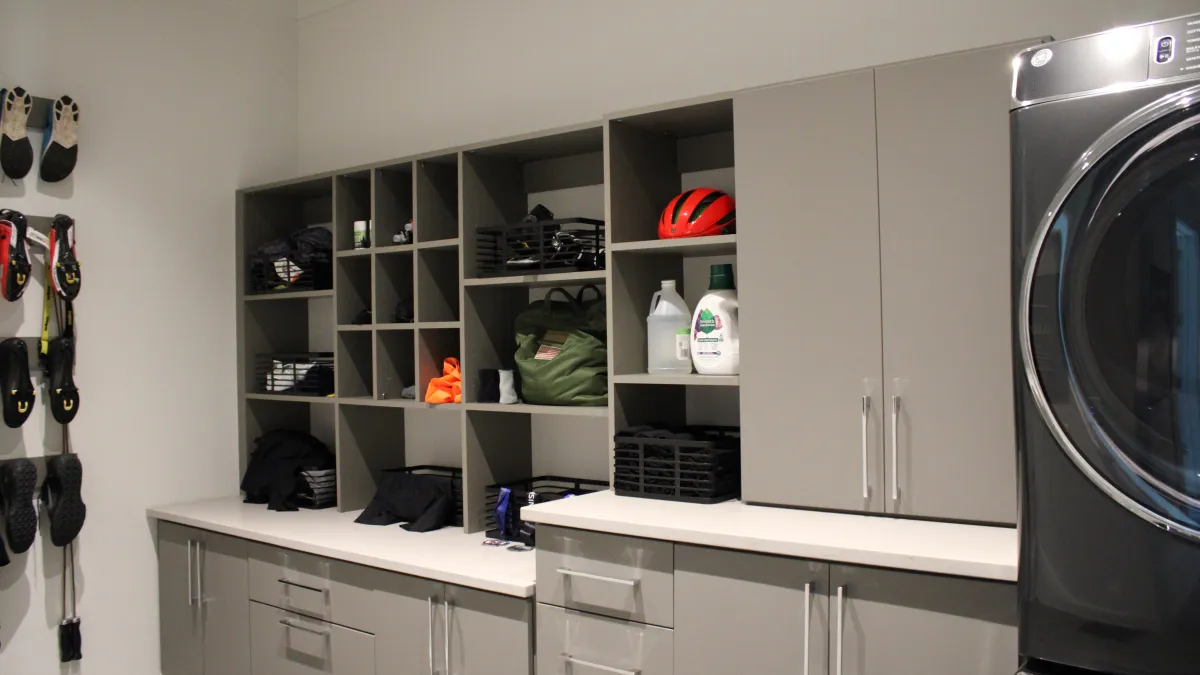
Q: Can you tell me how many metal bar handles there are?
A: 12